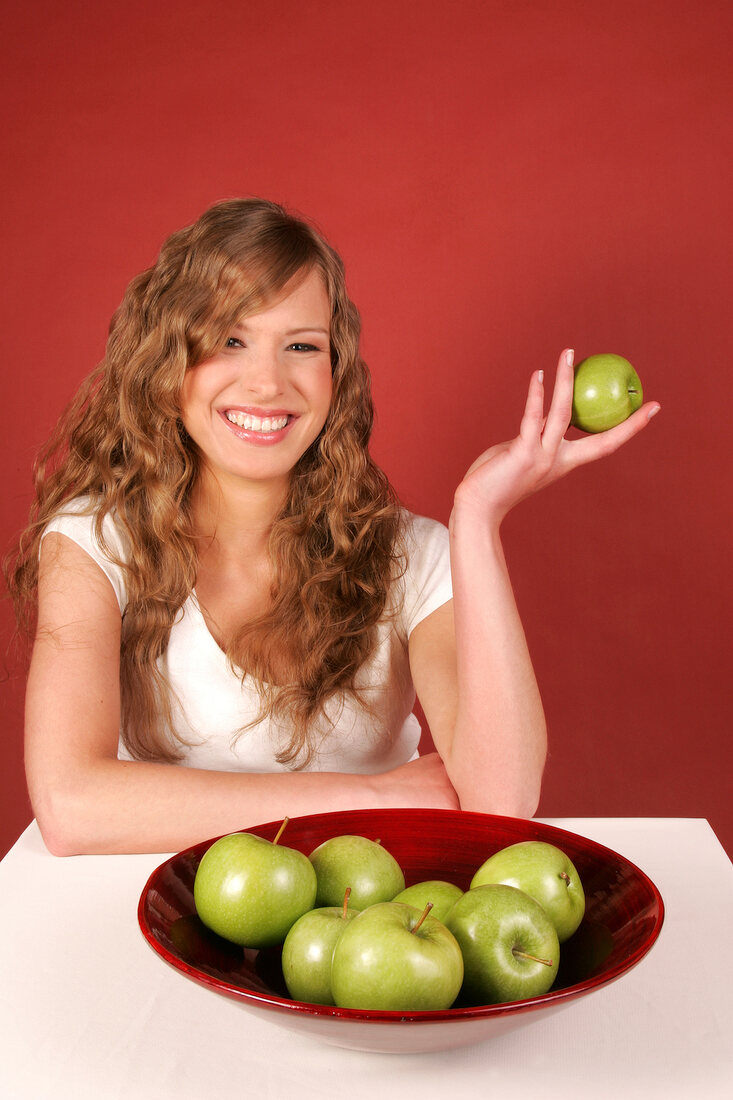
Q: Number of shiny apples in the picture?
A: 8